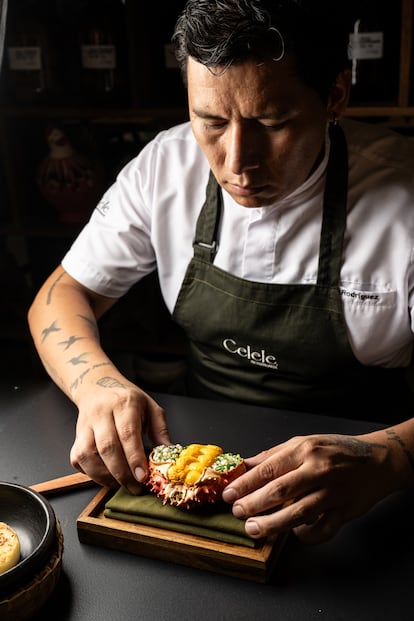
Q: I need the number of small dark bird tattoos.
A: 3